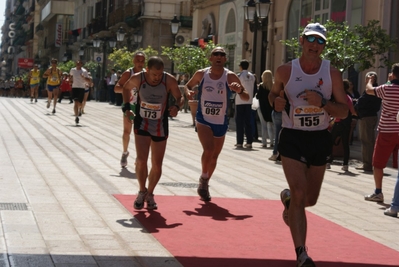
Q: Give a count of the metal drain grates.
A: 2